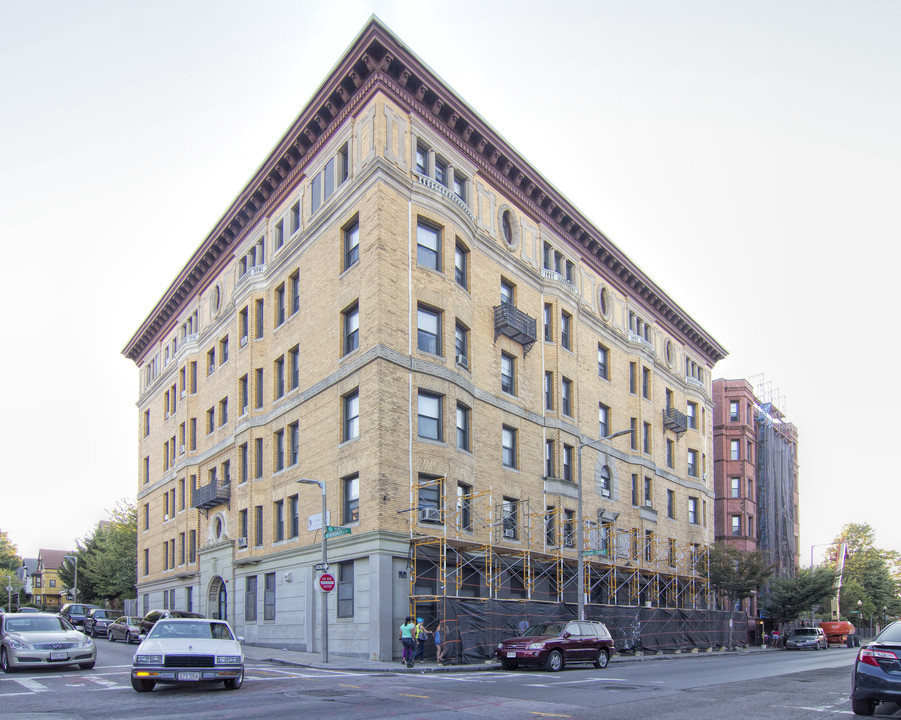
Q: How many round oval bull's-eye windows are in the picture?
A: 5